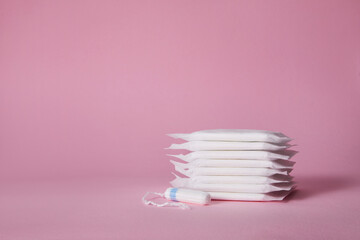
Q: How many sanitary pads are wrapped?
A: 8